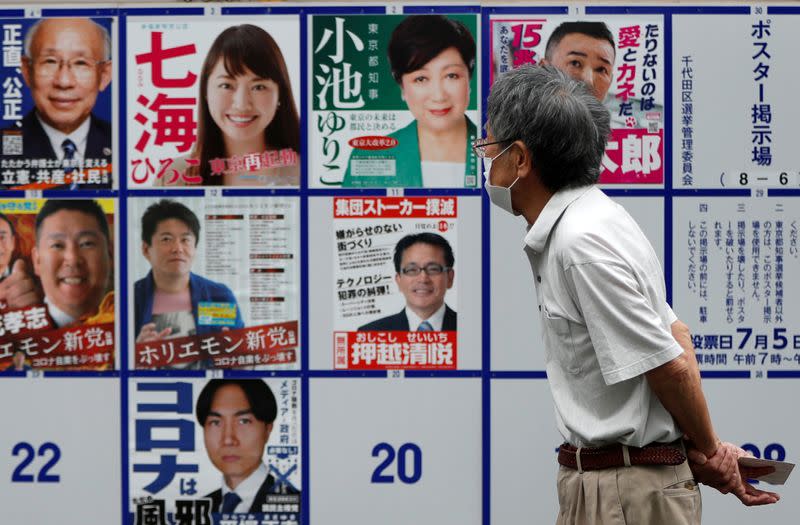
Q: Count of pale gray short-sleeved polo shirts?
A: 1